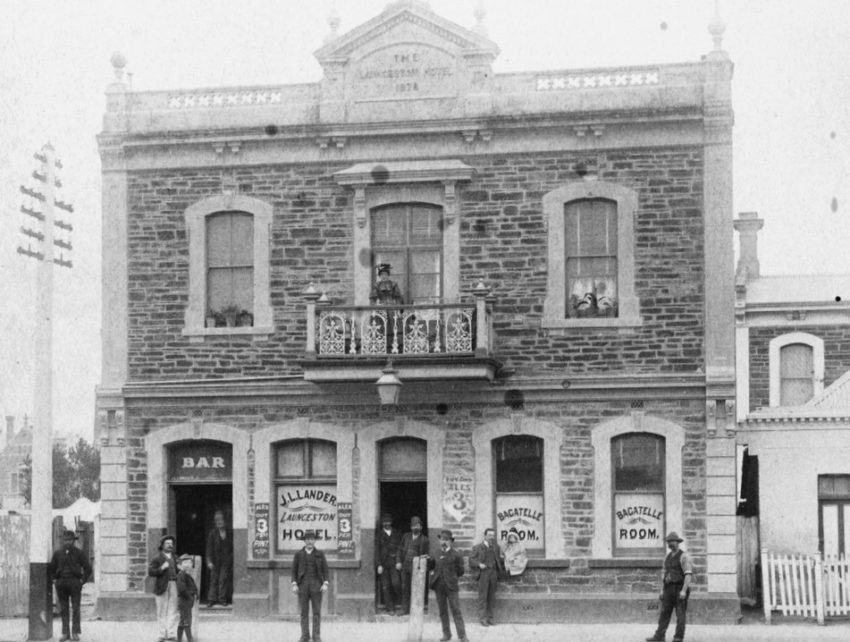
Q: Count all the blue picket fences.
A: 0